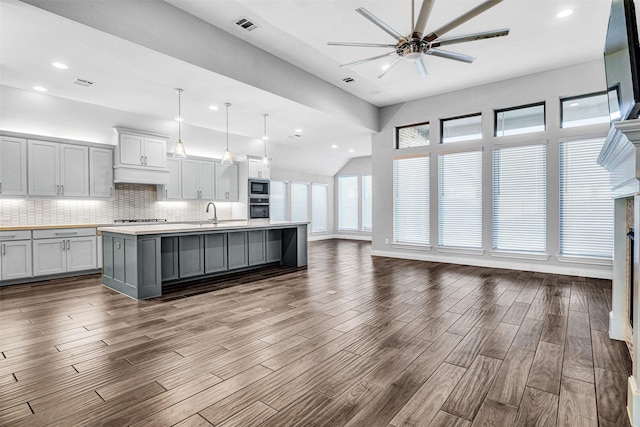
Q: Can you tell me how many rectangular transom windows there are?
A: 4